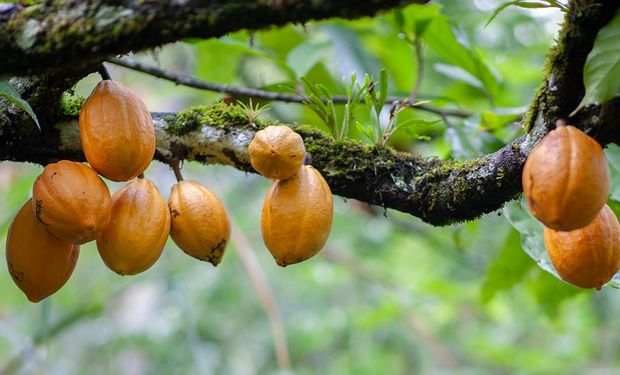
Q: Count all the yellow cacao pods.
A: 9